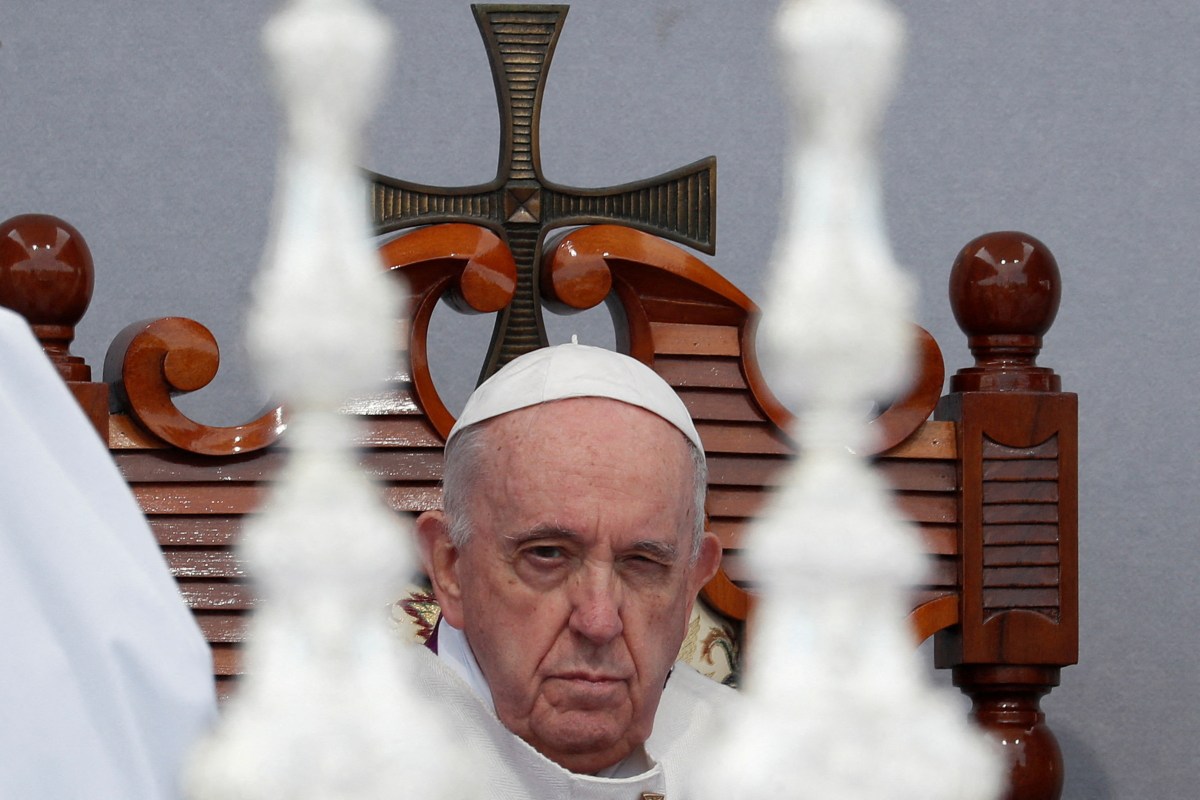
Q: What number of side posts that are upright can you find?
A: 2